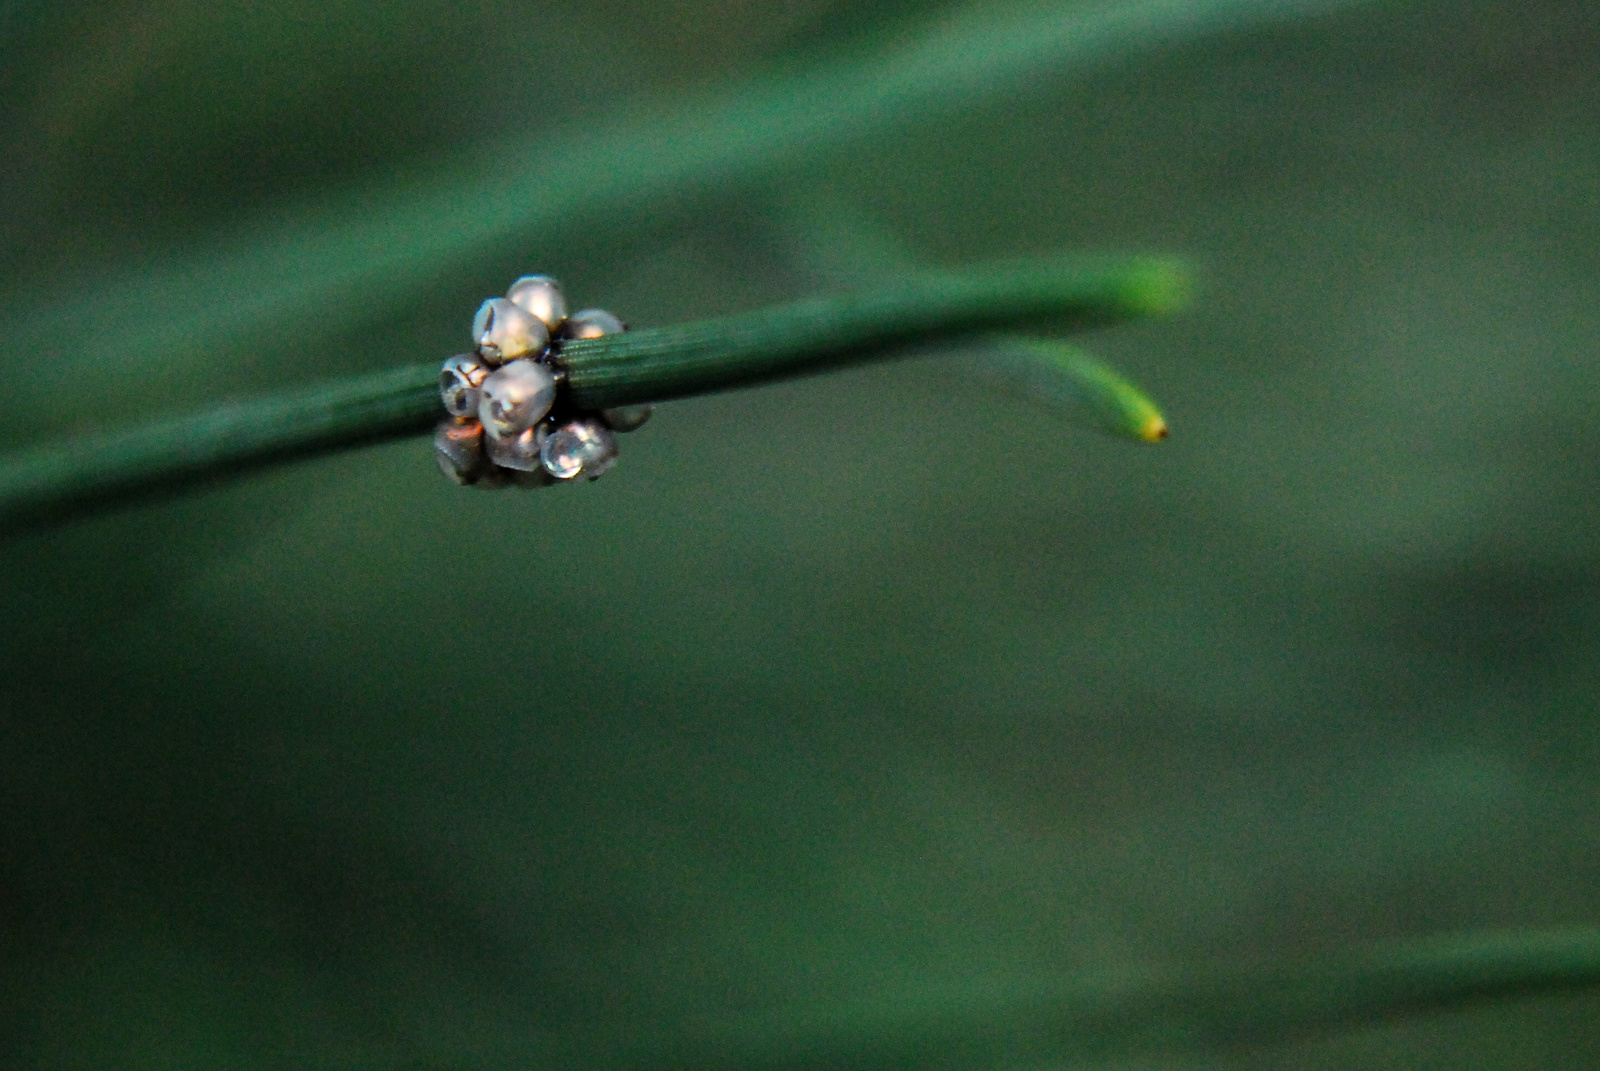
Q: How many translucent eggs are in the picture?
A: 9